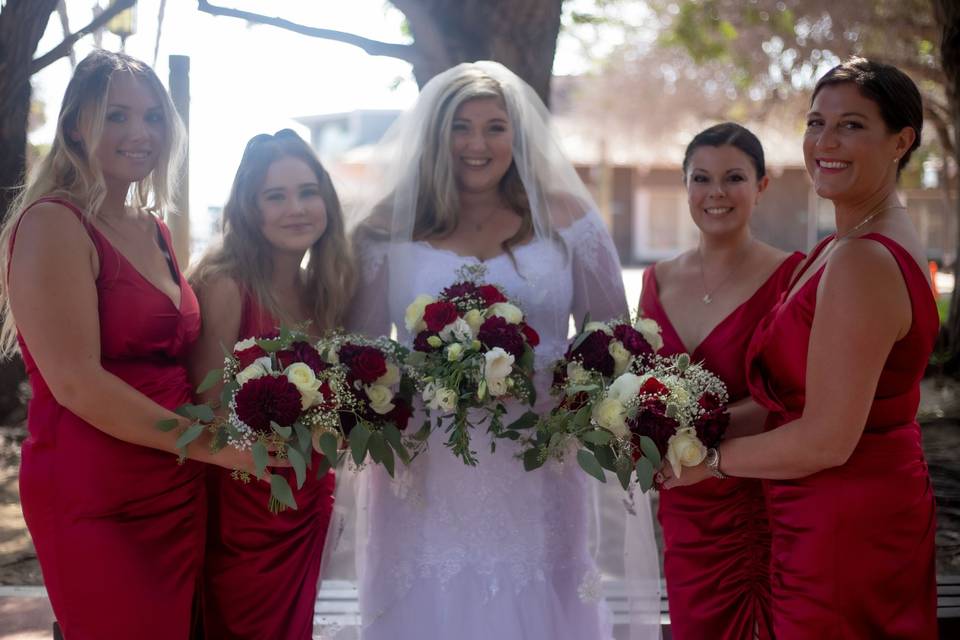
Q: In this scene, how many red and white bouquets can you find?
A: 5